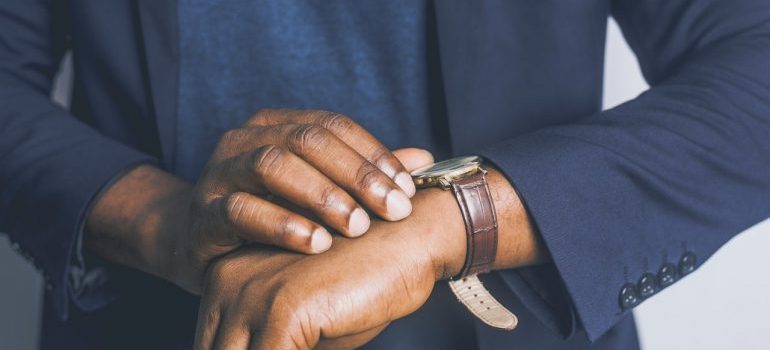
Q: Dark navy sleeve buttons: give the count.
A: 4